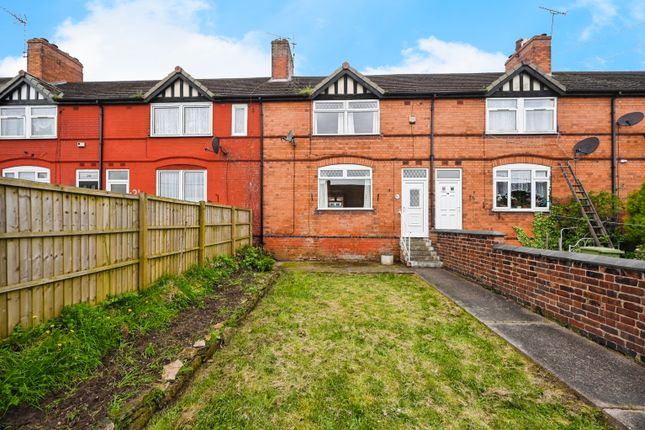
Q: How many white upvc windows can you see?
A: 9